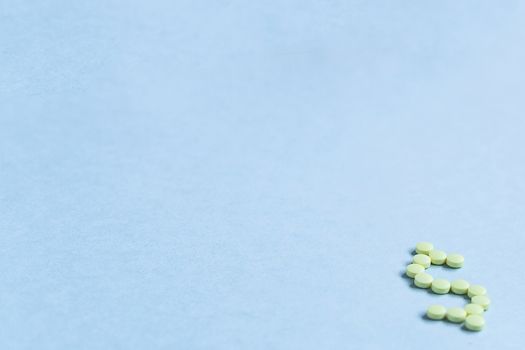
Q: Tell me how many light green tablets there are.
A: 14